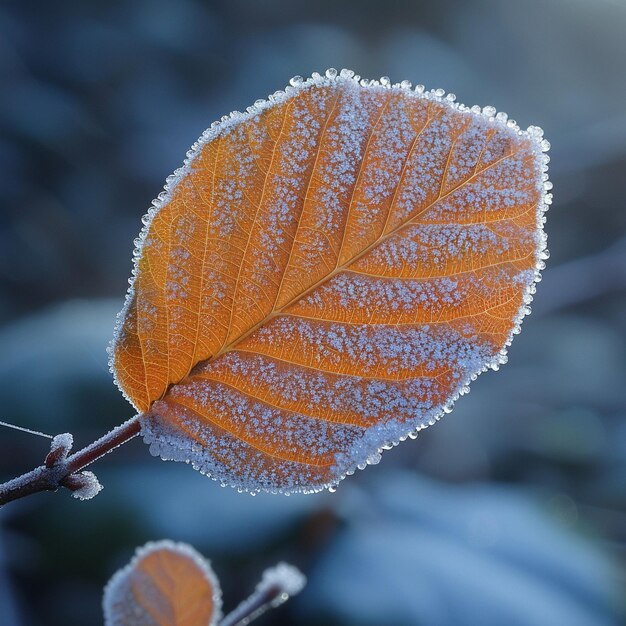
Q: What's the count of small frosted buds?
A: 3